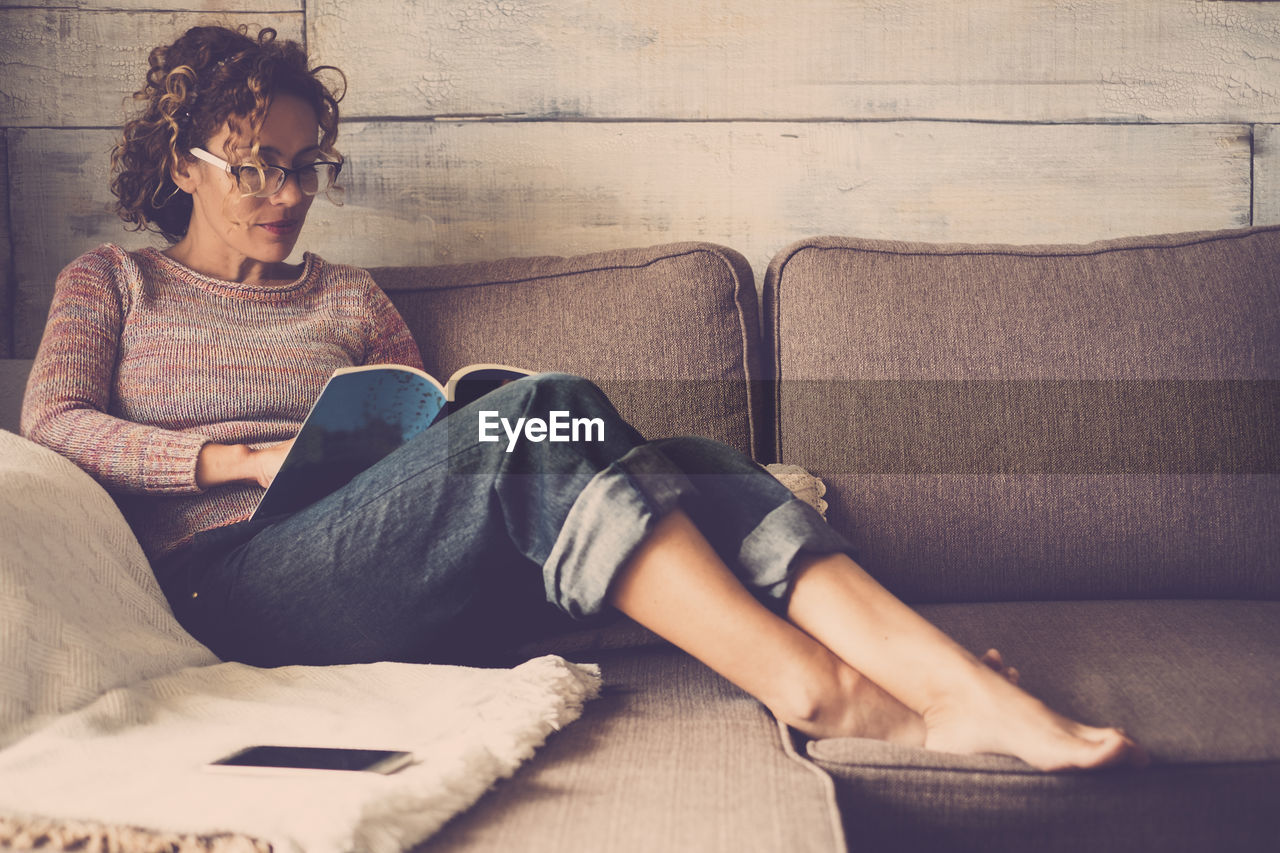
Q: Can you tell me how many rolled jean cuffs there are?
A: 2